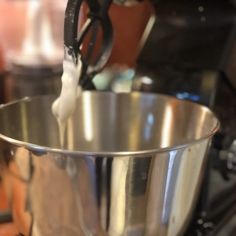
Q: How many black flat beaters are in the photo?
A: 1